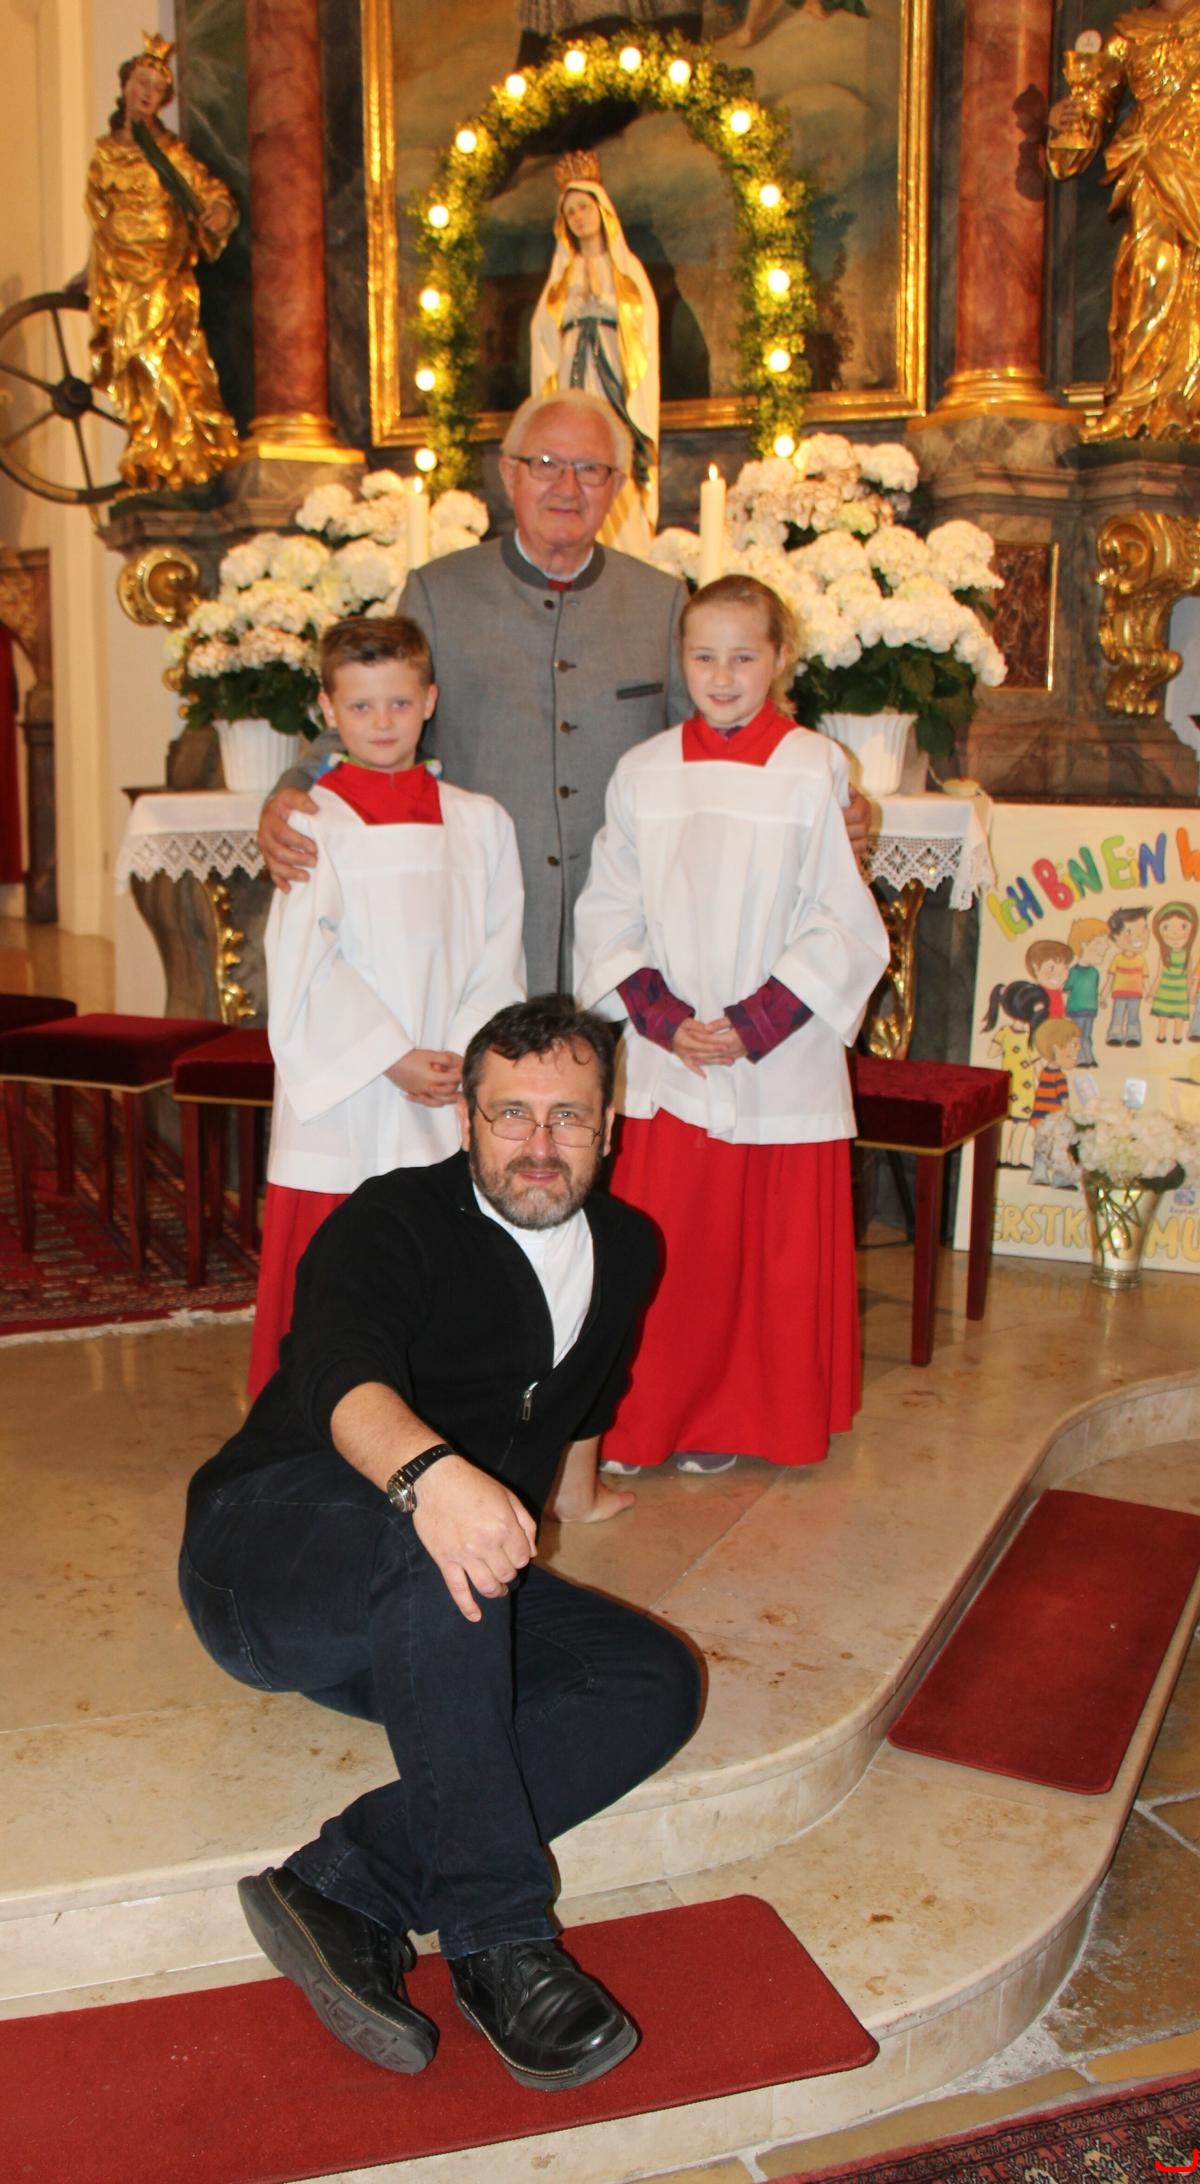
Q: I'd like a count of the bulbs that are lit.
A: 14